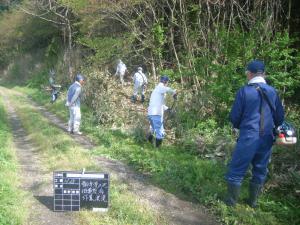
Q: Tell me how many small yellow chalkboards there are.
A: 0